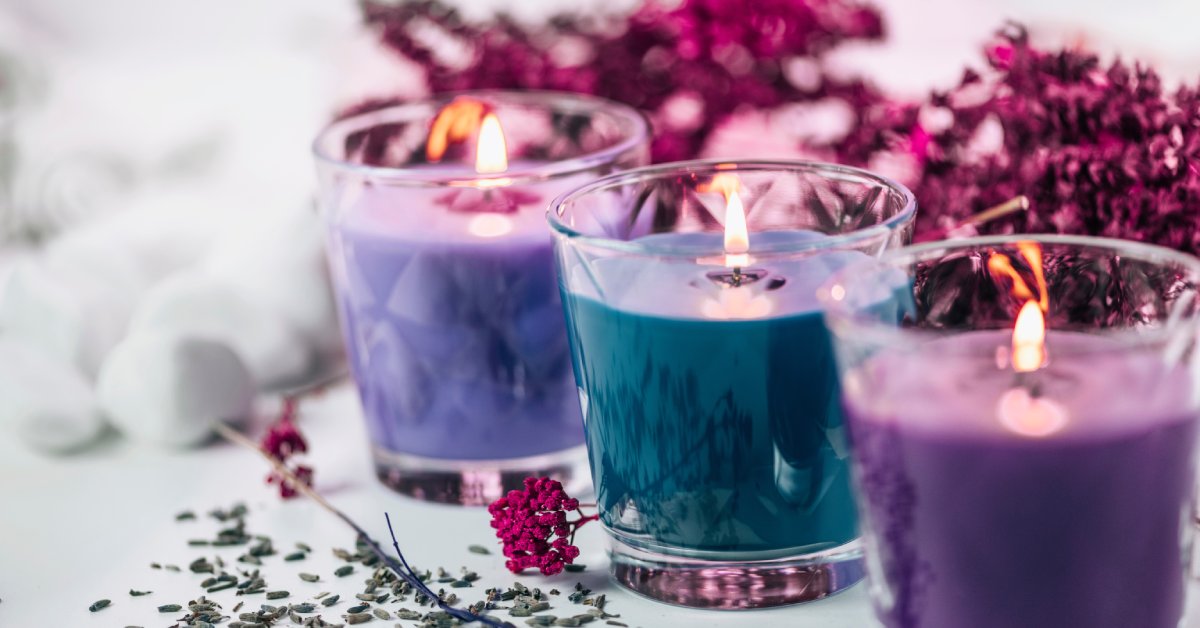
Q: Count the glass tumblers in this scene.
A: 3